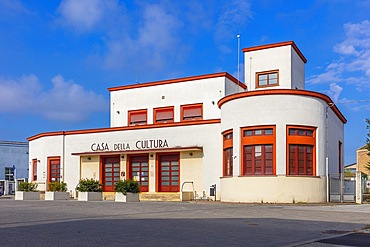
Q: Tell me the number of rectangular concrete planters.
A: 4